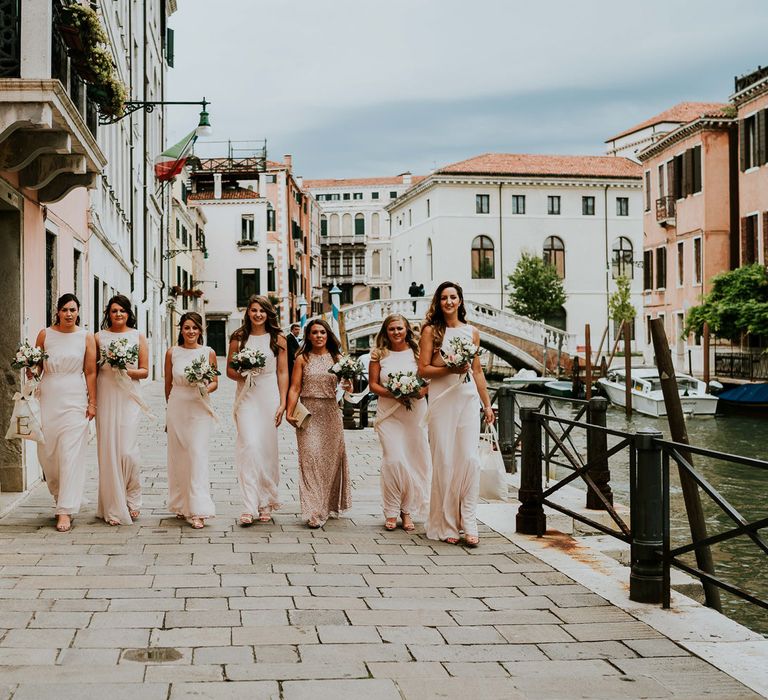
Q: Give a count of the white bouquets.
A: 7